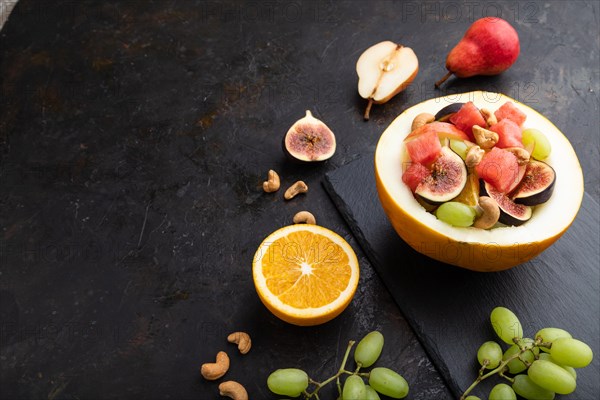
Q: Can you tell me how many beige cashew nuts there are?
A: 12